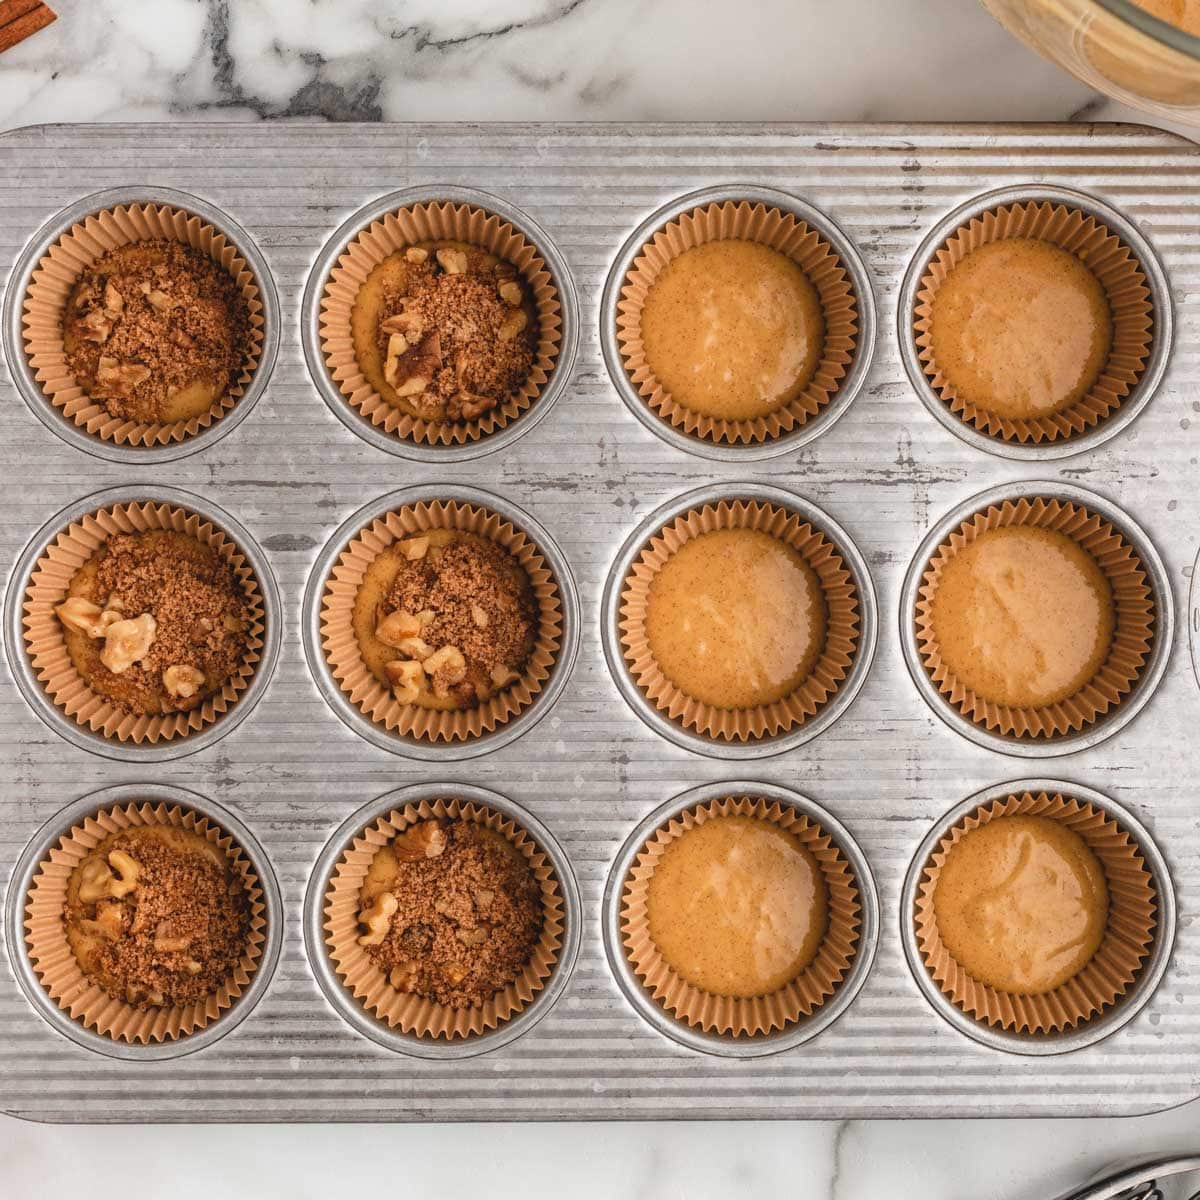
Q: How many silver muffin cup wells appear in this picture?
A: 12